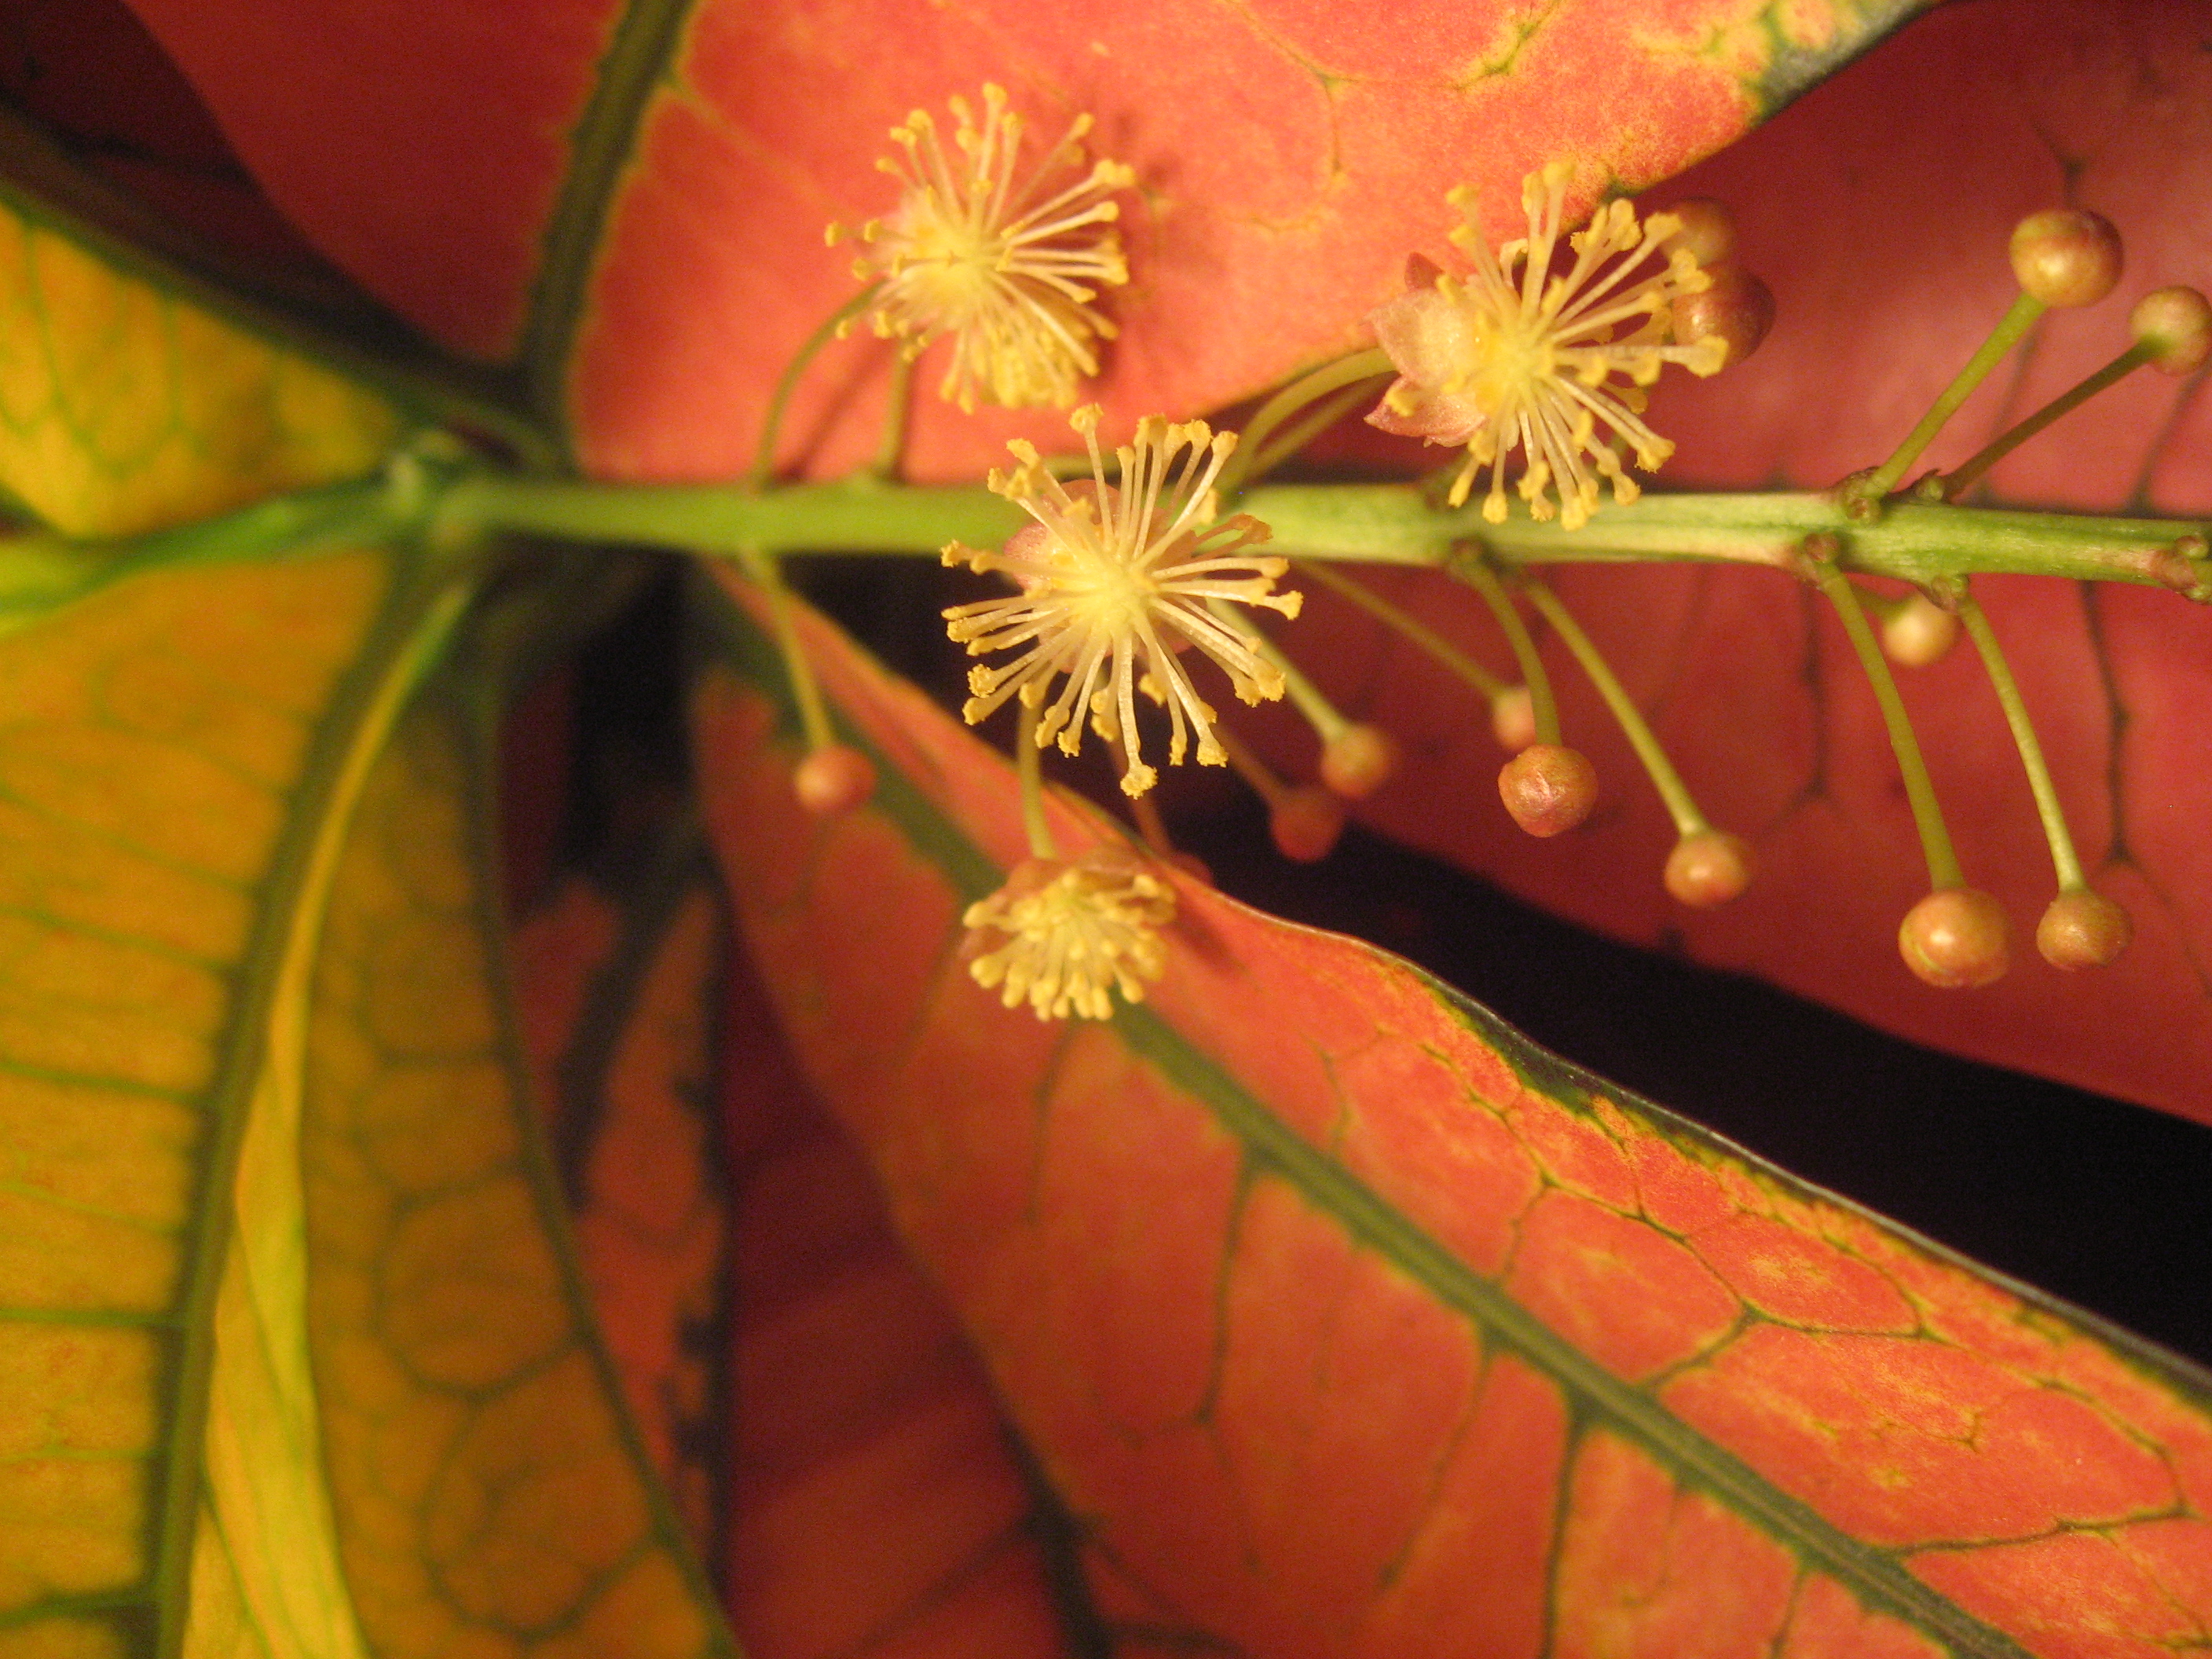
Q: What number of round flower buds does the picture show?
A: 13